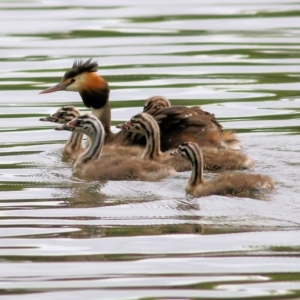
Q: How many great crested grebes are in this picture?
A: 6